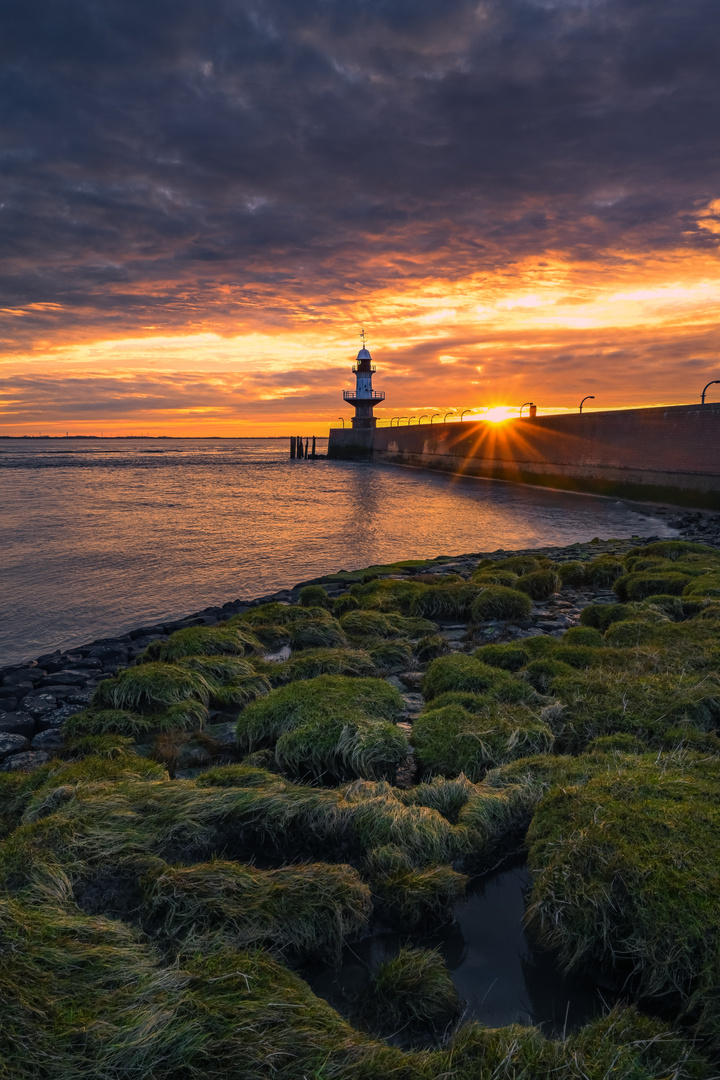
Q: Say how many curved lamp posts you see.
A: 11